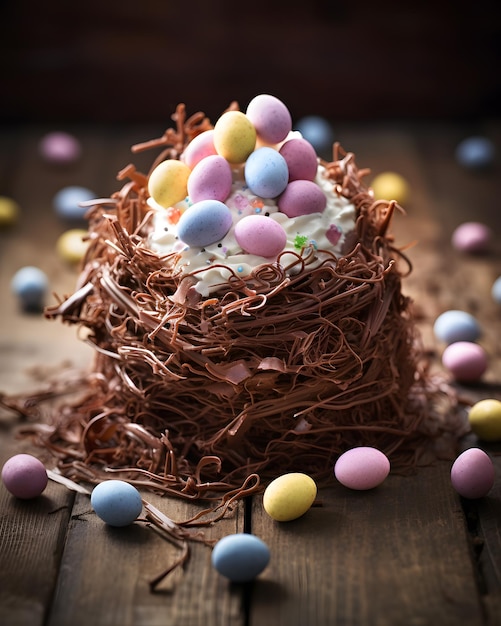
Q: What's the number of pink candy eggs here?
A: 12